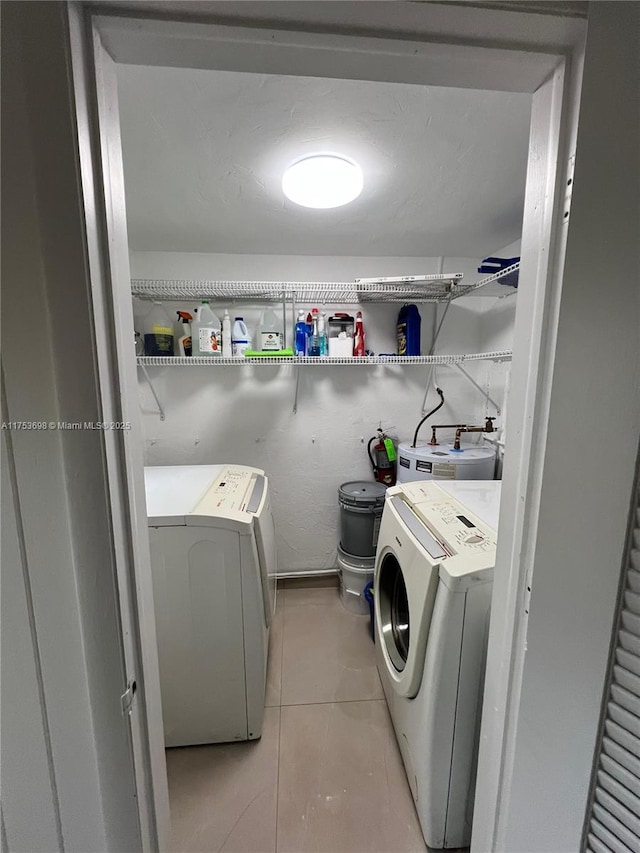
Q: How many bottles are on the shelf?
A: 12